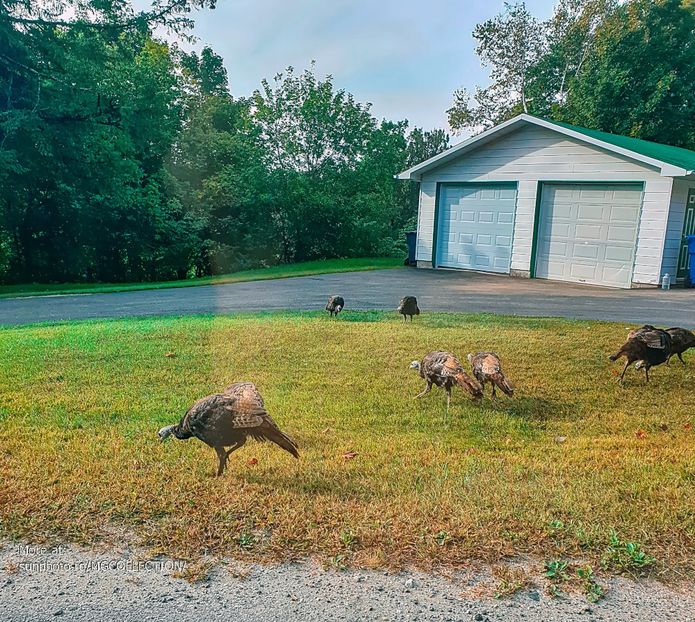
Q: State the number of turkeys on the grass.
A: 7